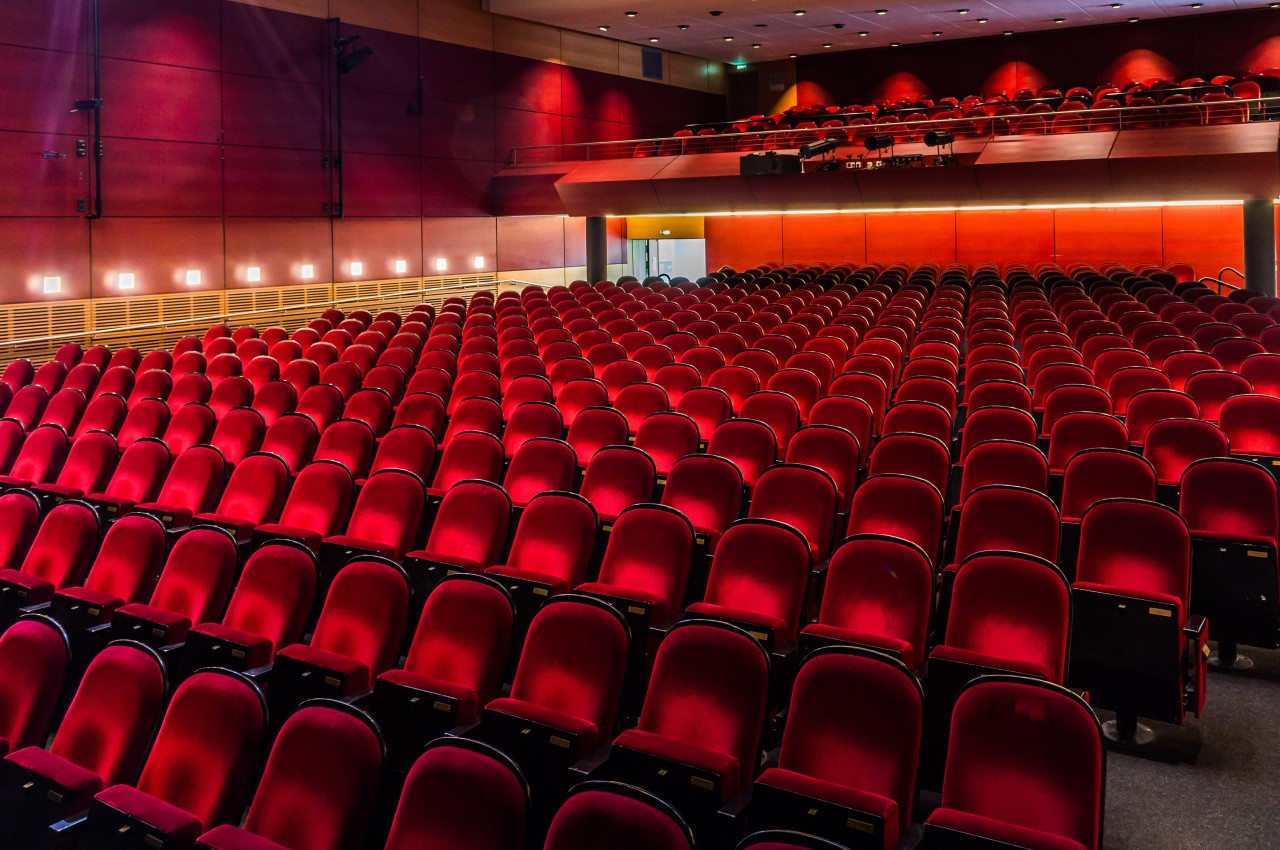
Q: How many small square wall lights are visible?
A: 9